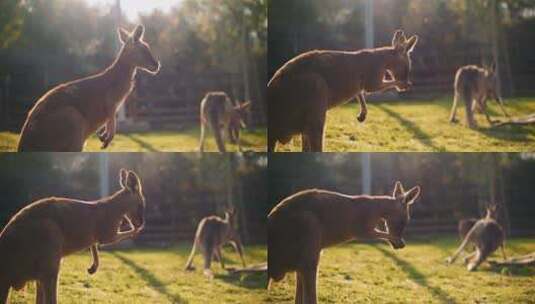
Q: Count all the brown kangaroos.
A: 8